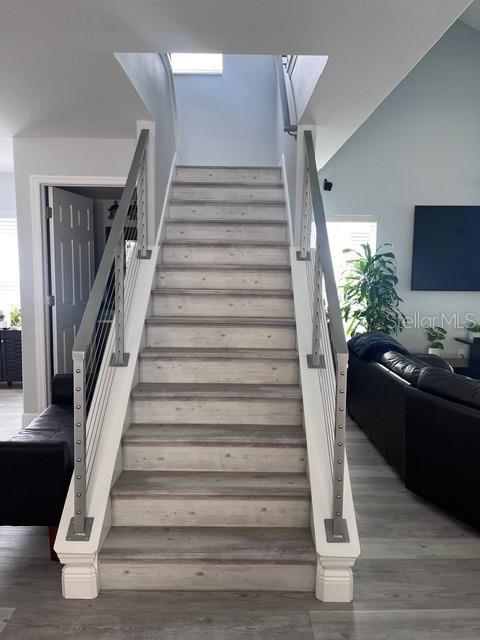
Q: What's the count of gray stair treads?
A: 13